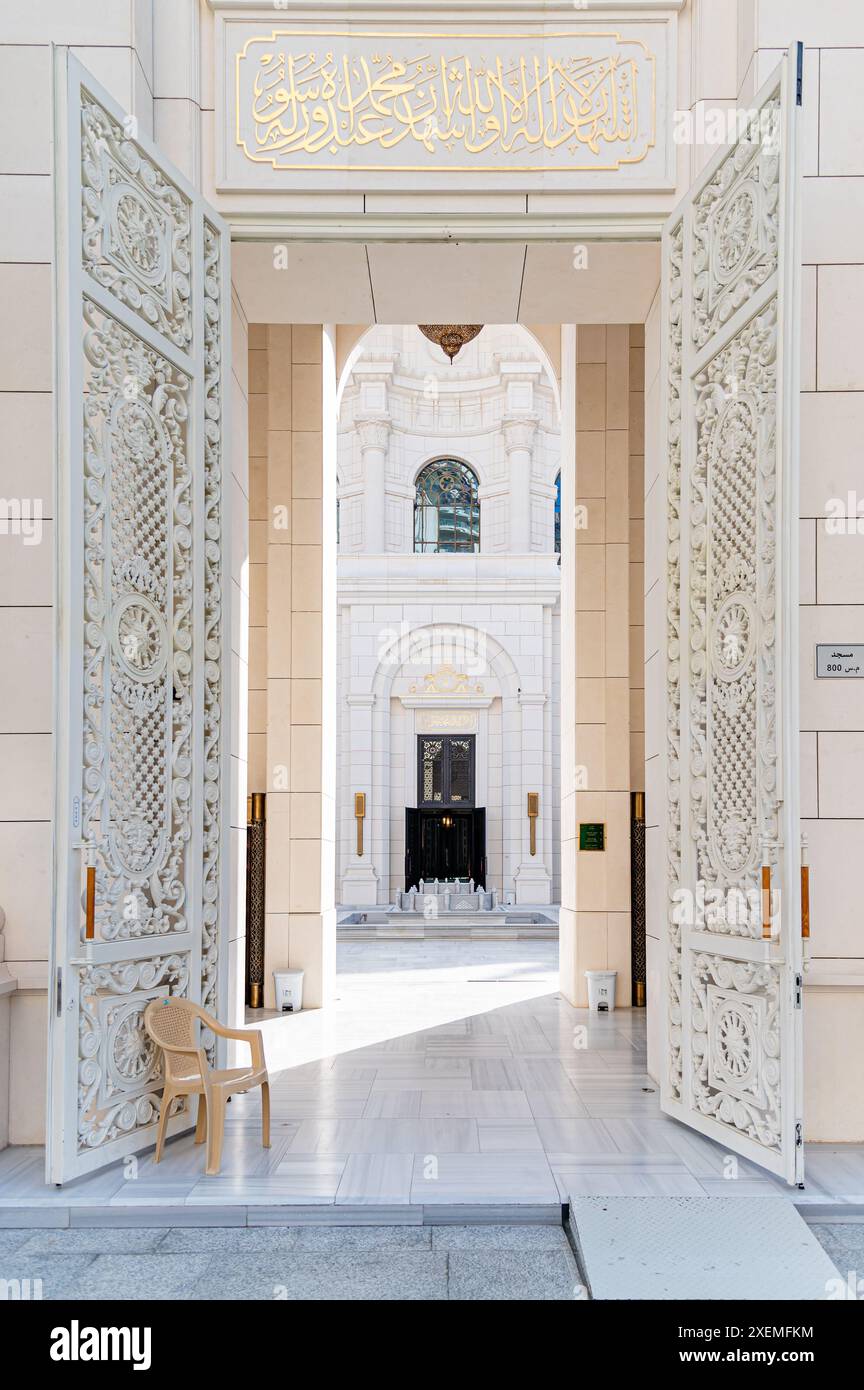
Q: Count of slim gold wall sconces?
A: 2